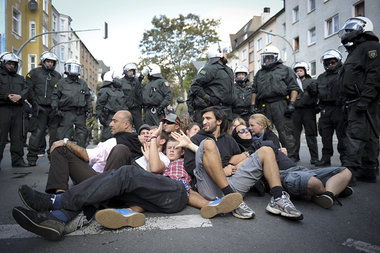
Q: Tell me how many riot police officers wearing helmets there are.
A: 12